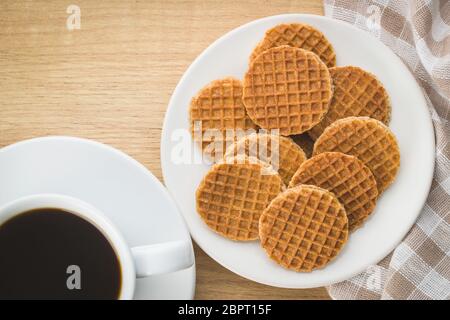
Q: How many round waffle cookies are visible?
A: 9